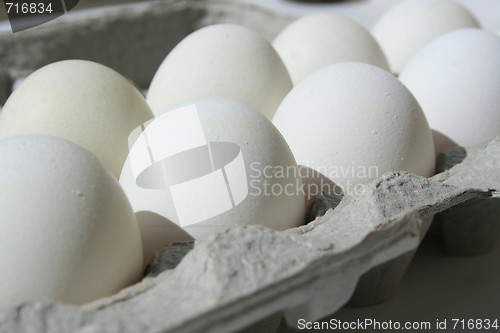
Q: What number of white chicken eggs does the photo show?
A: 8